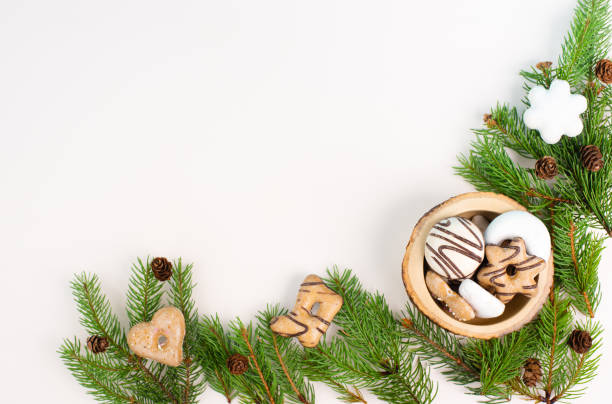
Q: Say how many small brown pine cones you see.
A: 8